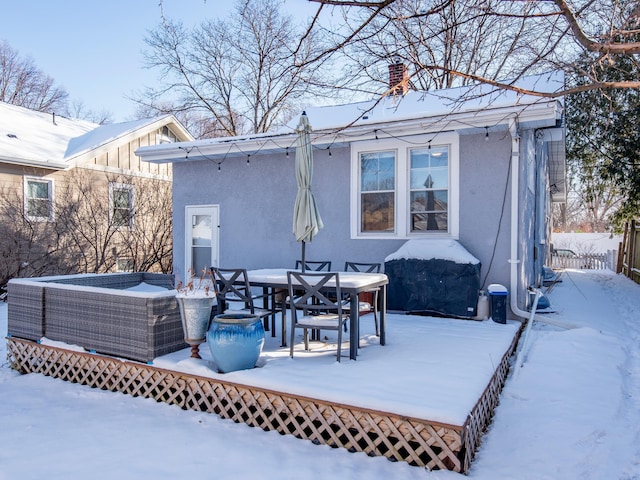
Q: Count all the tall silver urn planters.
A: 1